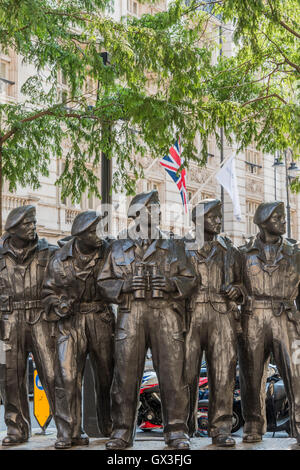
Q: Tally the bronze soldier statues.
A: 5